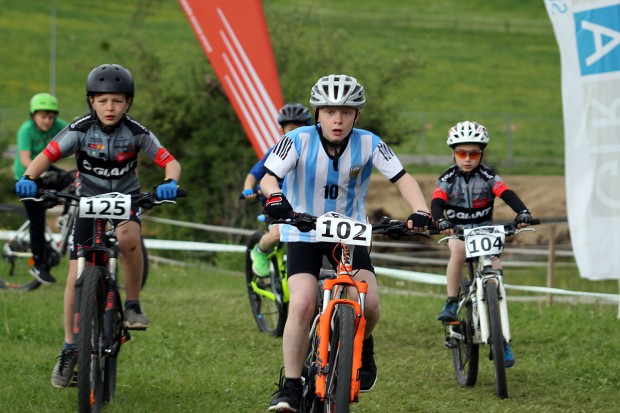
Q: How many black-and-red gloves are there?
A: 2